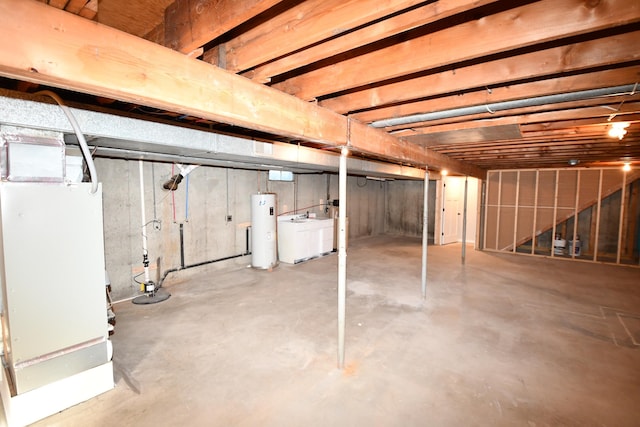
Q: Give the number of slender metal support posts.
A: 3